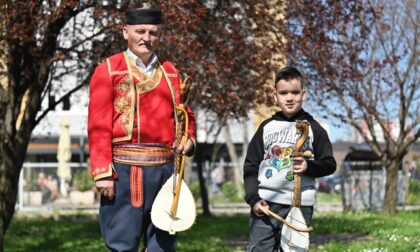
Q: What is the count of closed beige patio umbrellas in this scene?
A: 1